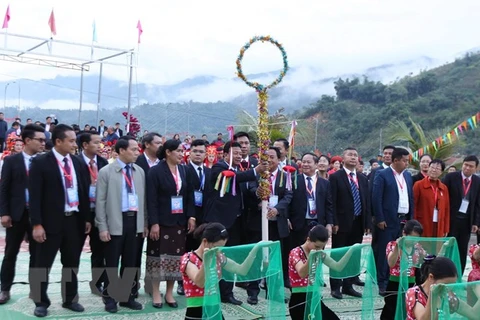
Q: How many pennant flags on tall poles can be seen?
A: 4